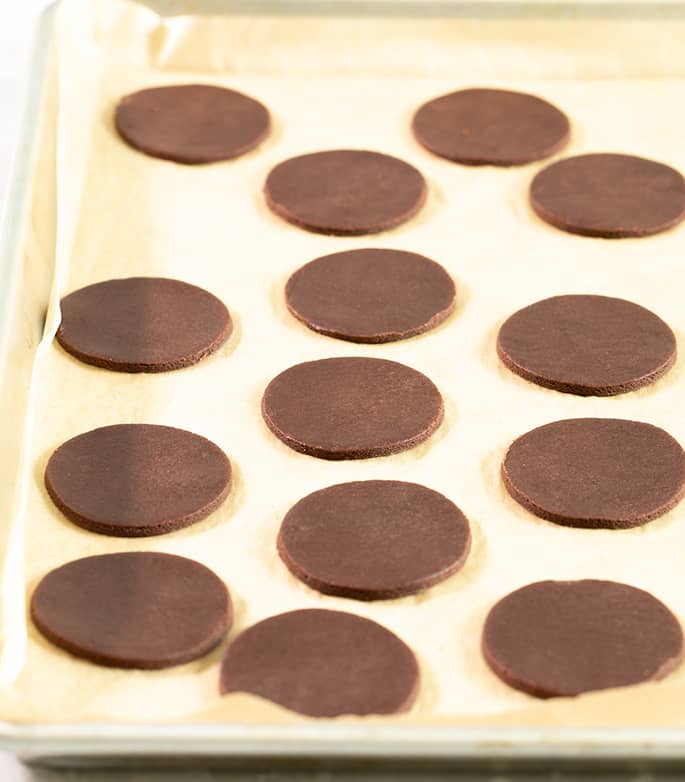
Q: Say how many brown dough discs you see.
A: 14